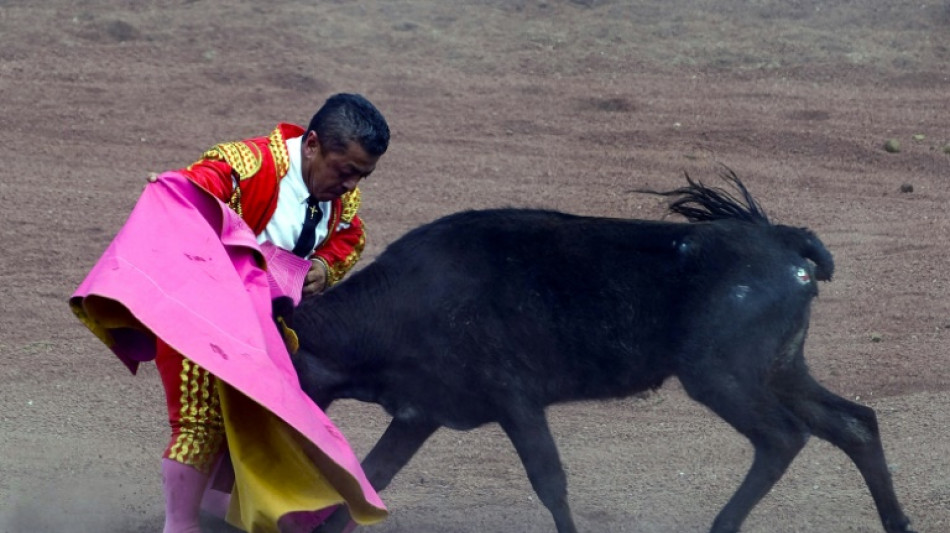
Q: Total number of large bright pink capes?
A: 1